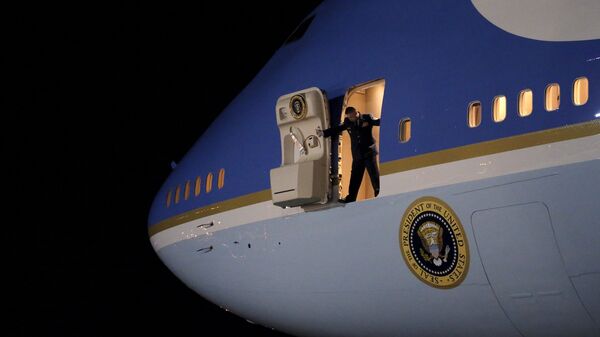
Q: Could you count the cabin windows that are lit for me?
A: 12